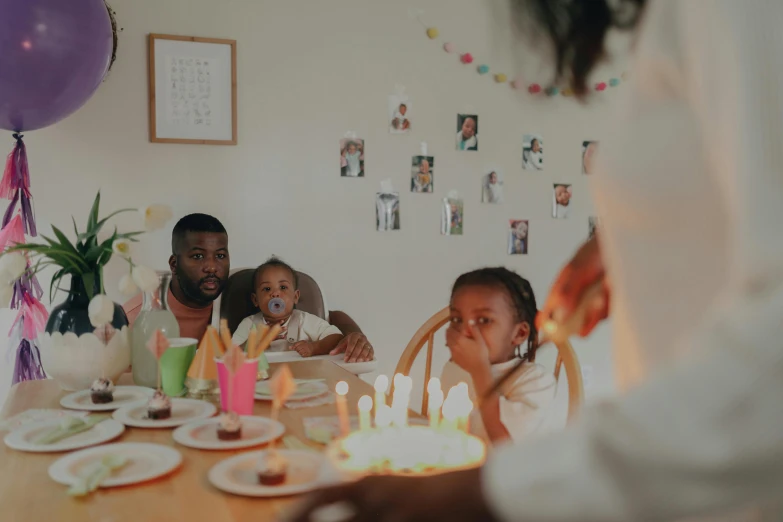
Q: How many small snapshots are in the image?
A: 12